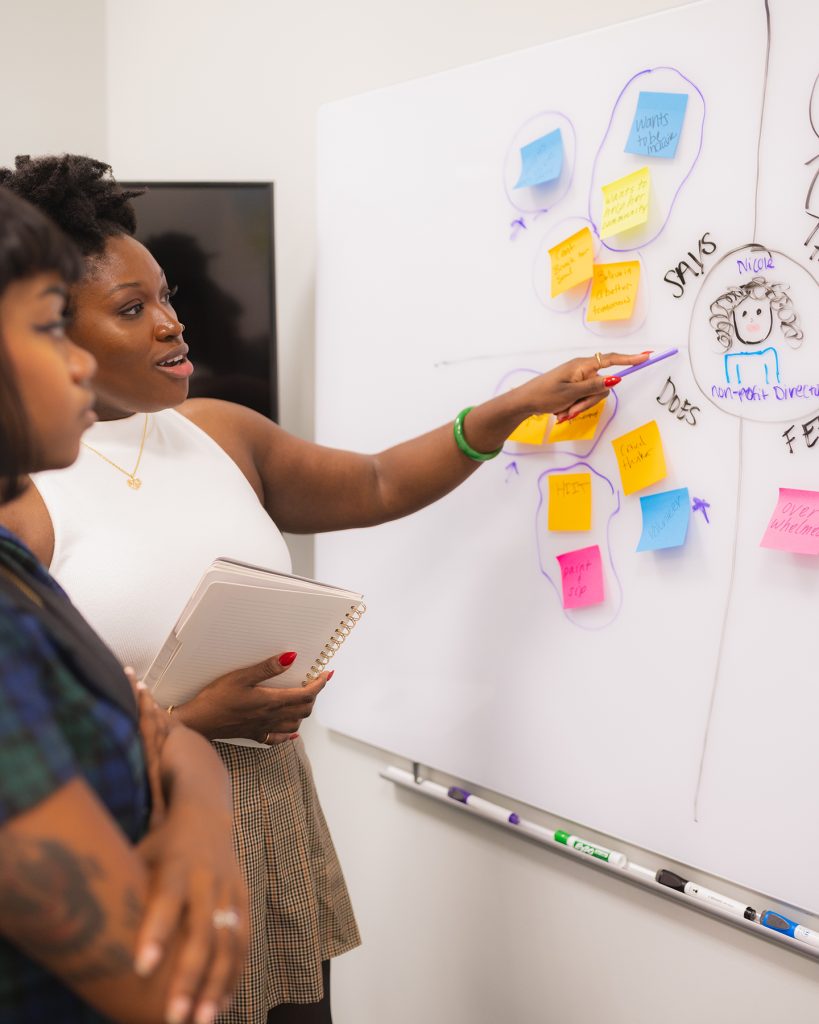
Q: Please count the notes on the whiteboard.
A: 12